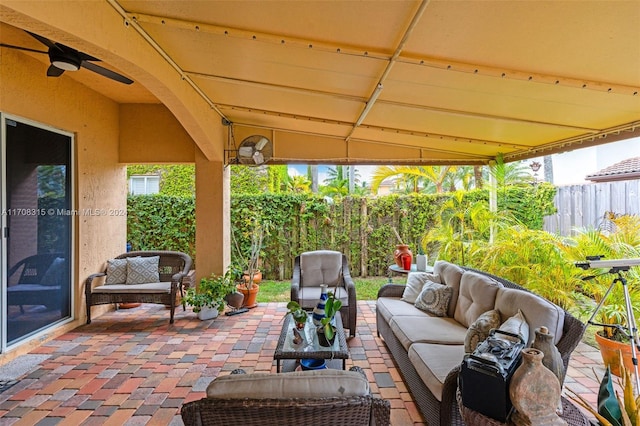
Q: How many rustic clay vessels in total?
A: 2